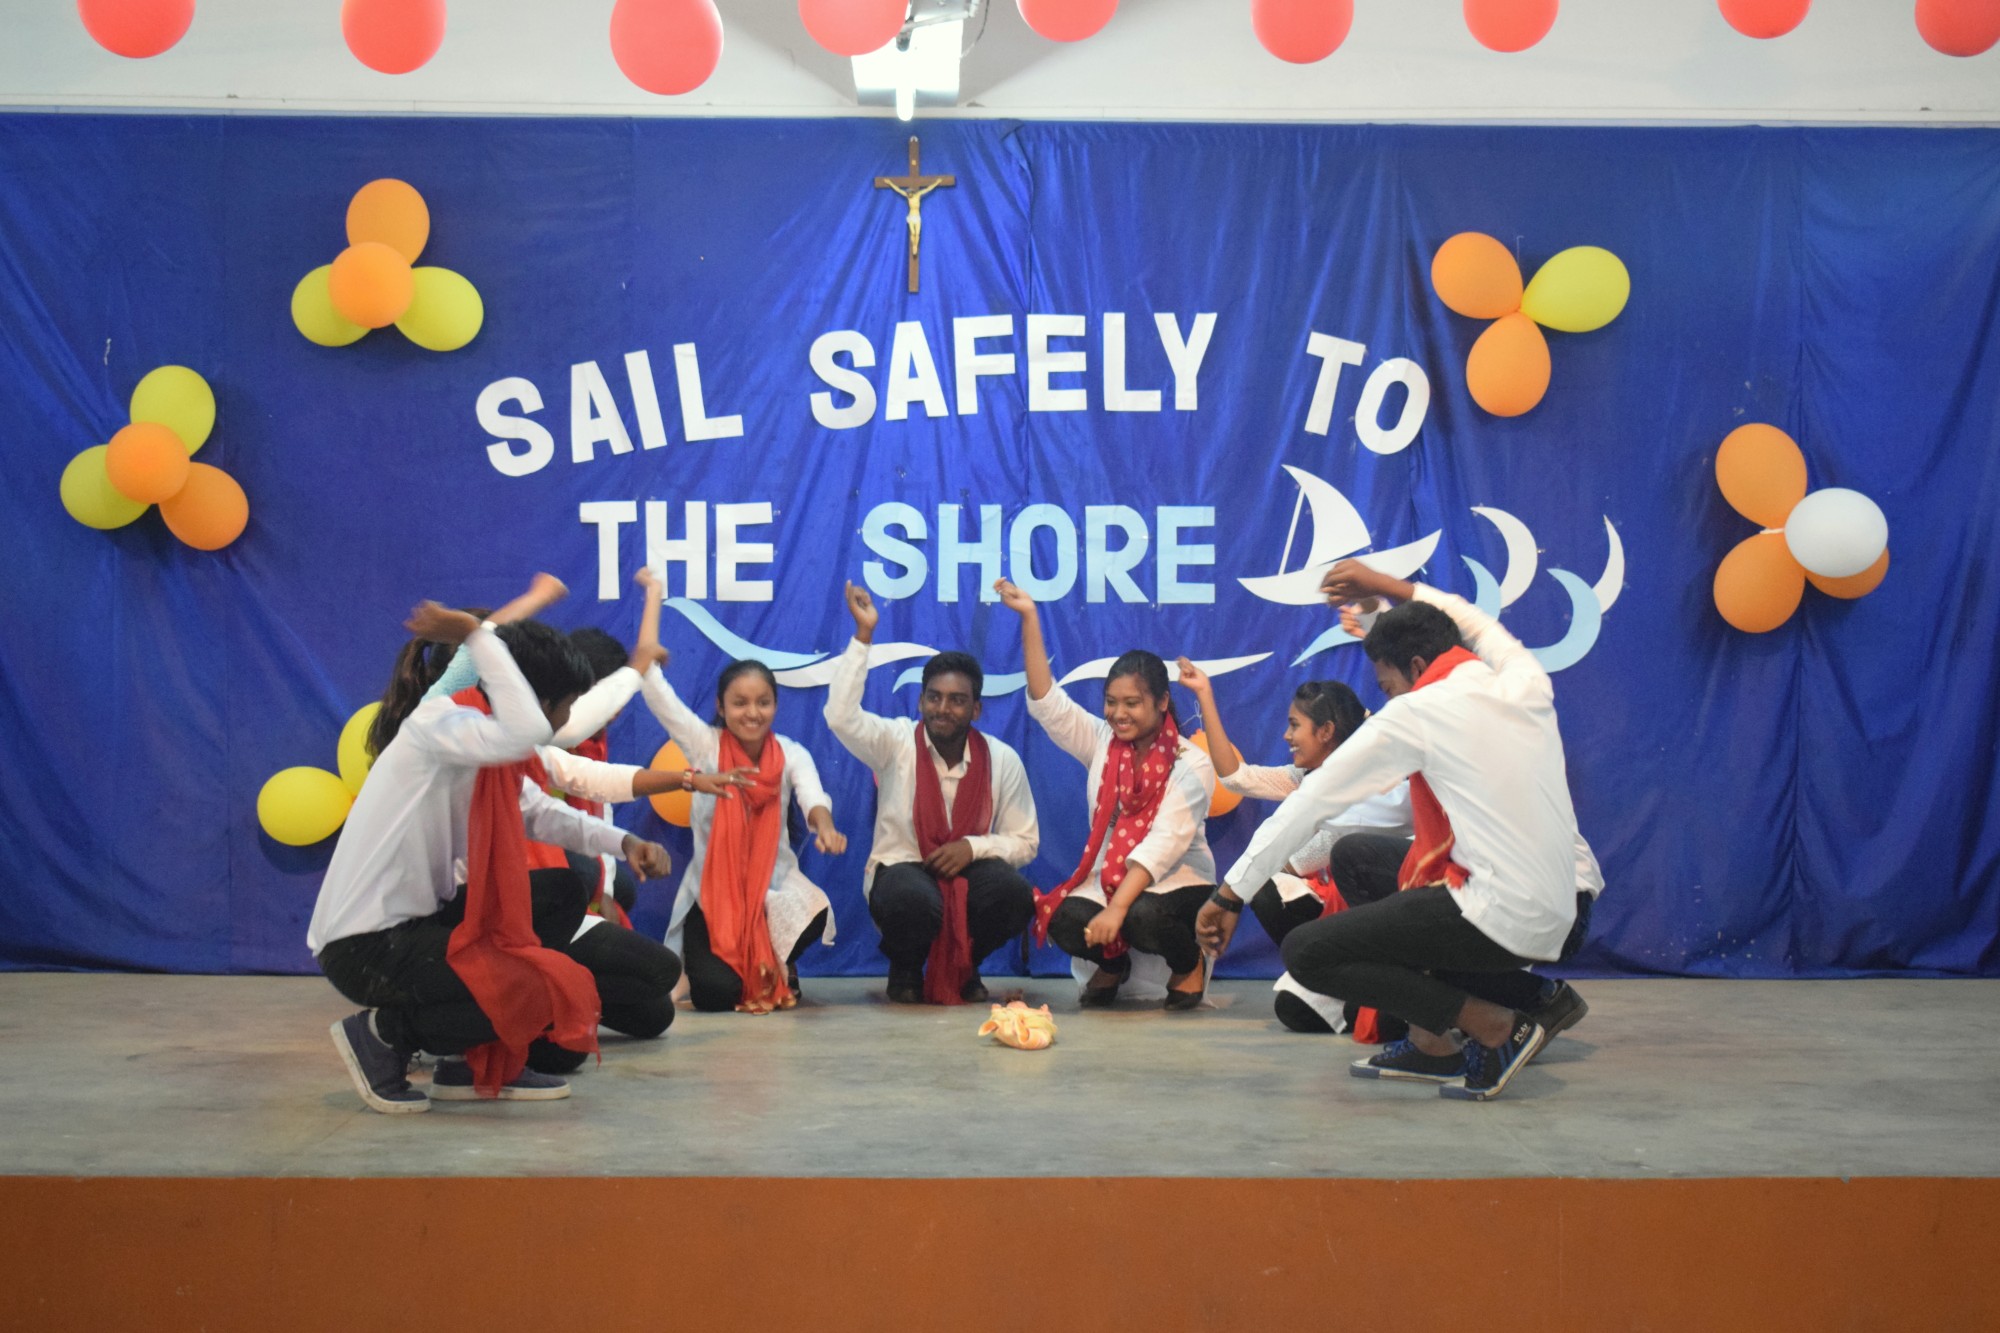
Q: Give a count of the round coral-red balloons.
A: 9